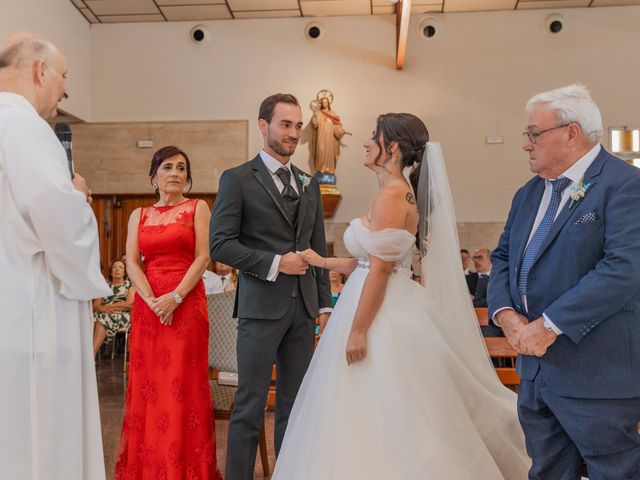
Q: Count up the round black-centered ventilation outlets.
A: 4